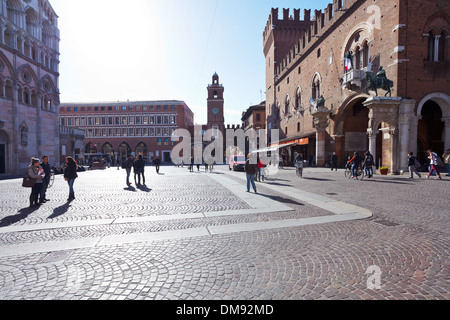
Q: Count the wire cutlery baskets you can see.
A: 0